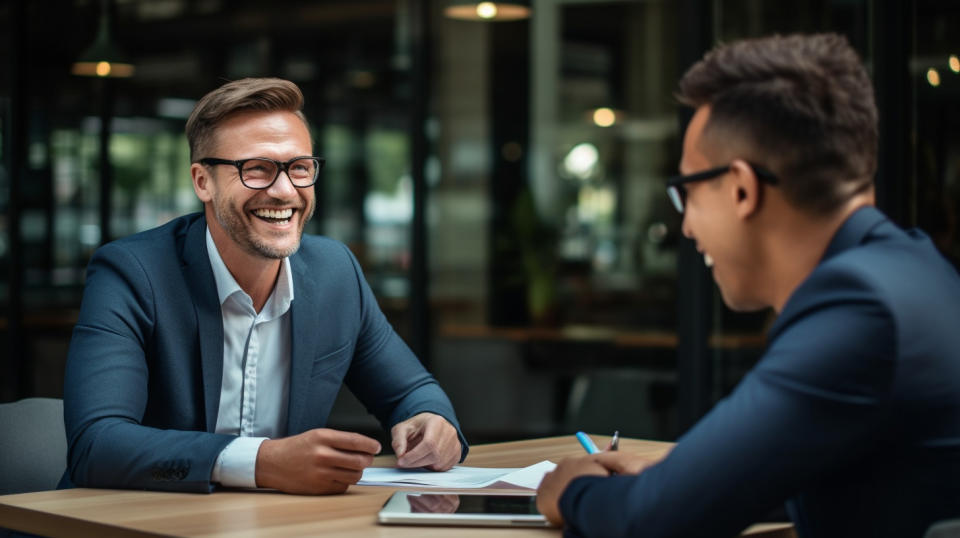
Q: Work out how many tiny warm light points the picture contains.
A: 5